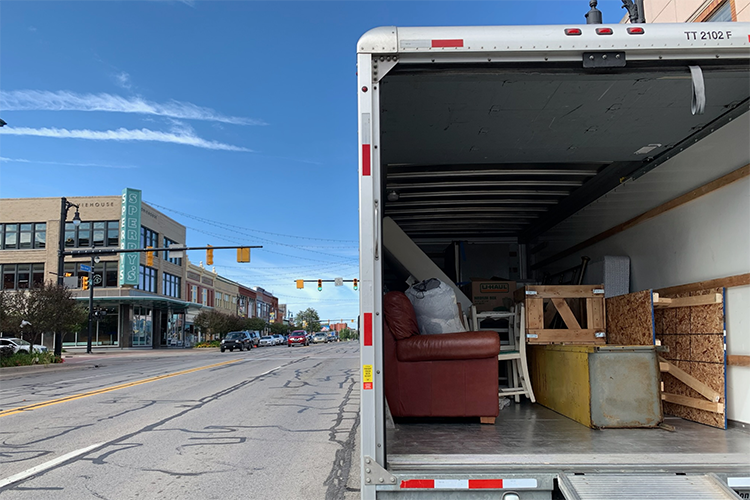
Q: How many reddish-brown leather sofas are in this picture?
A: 1